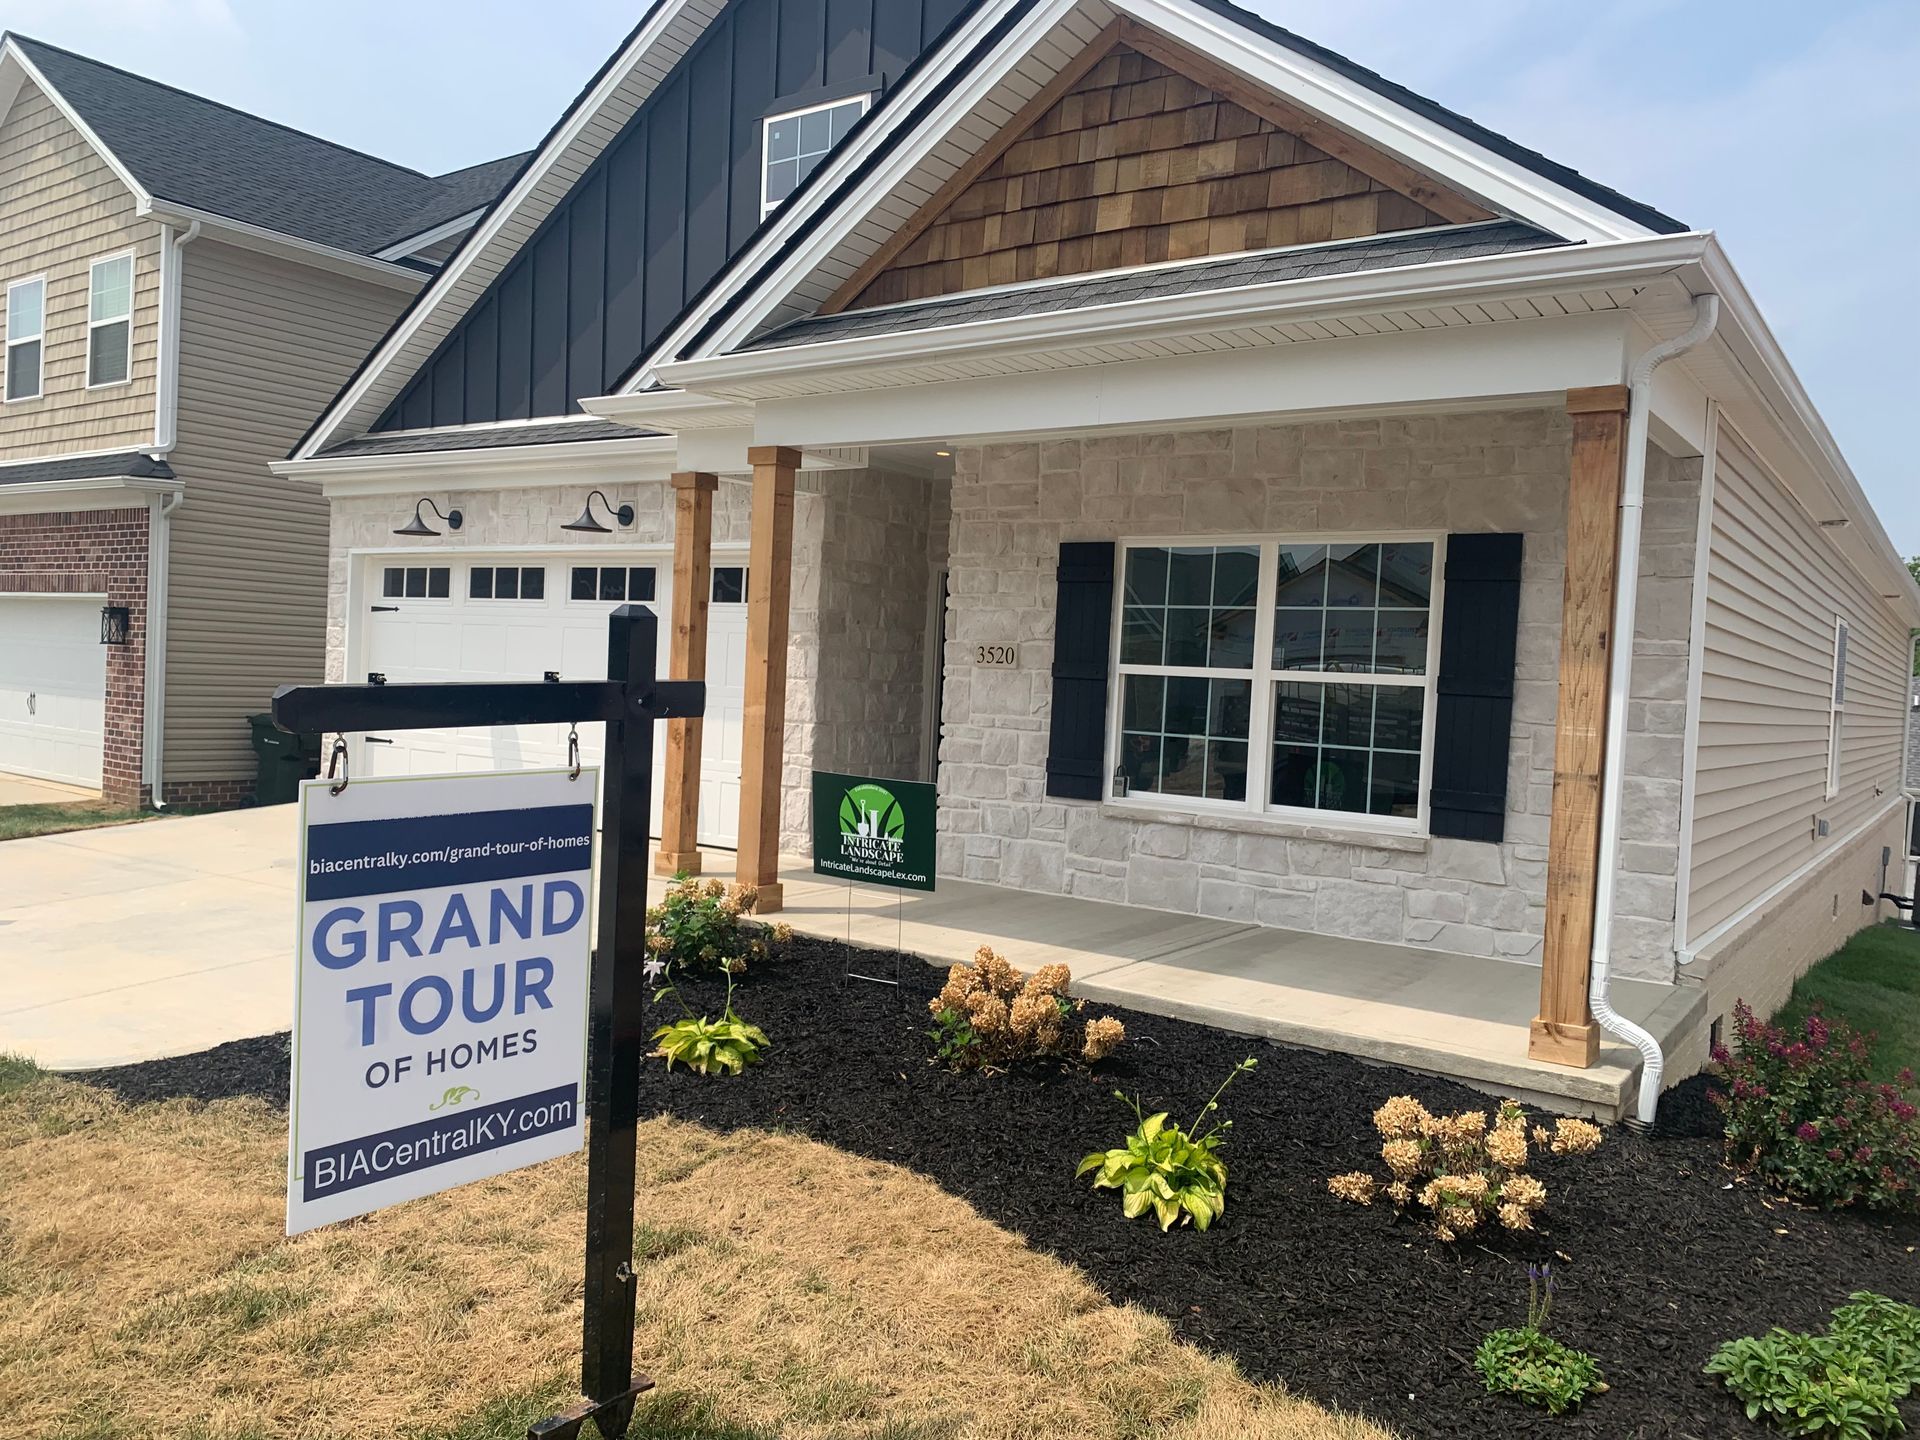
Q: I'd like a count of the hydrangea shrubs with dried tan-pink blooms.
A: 3